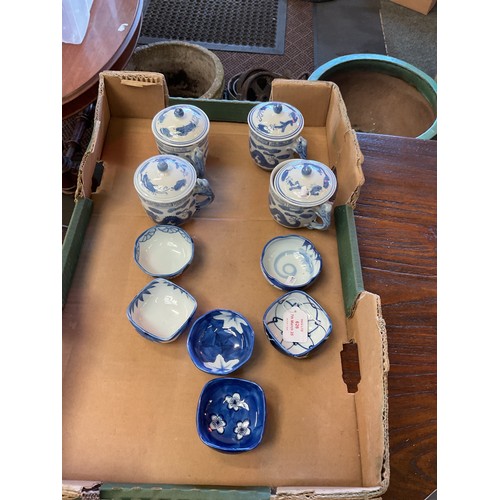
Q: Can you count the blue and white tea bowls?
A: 6